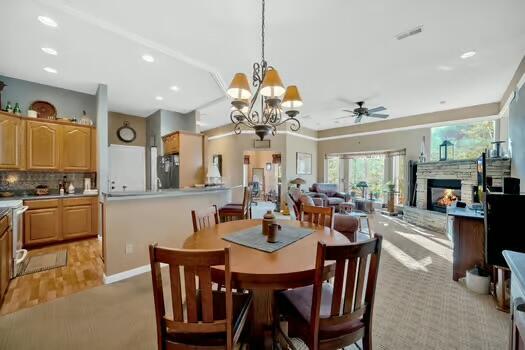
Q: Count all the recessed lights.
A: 7